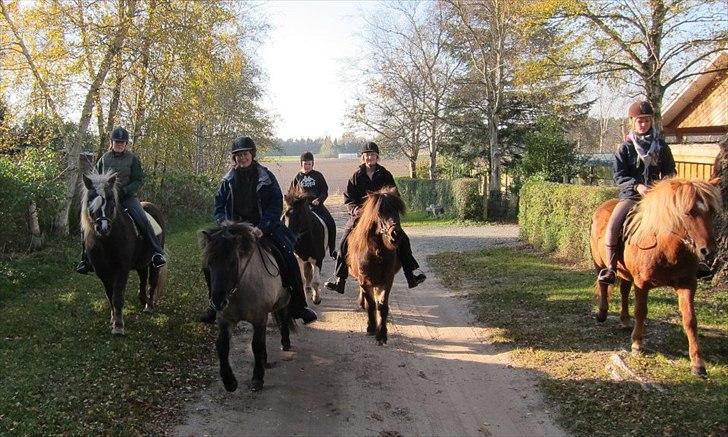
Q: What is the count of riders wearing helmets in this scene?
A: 5